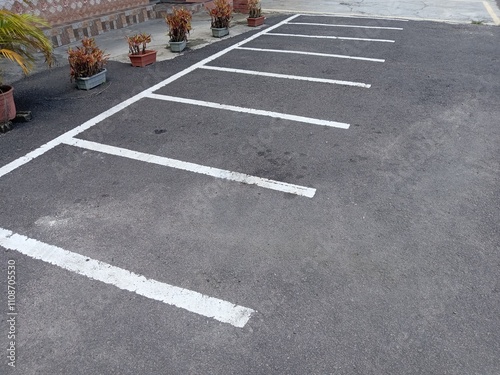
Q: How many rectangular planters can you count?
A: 5